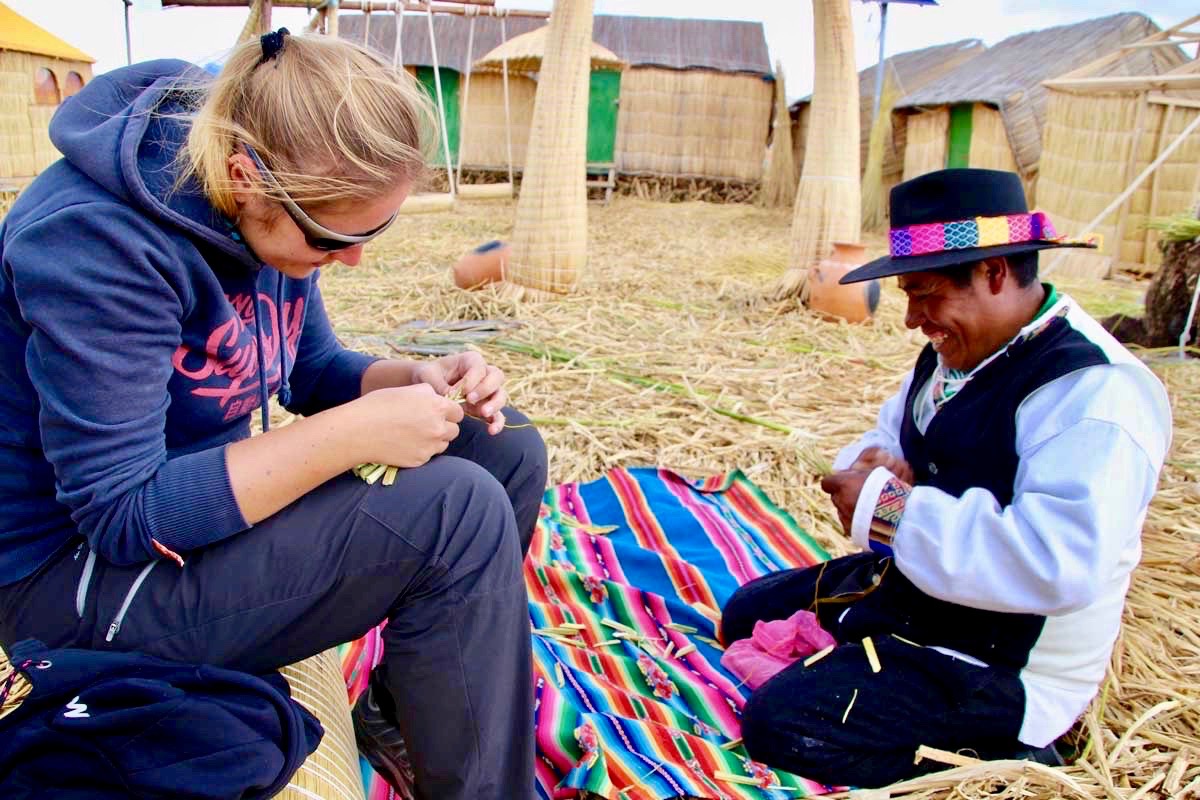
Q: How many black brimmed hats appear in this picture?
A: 1